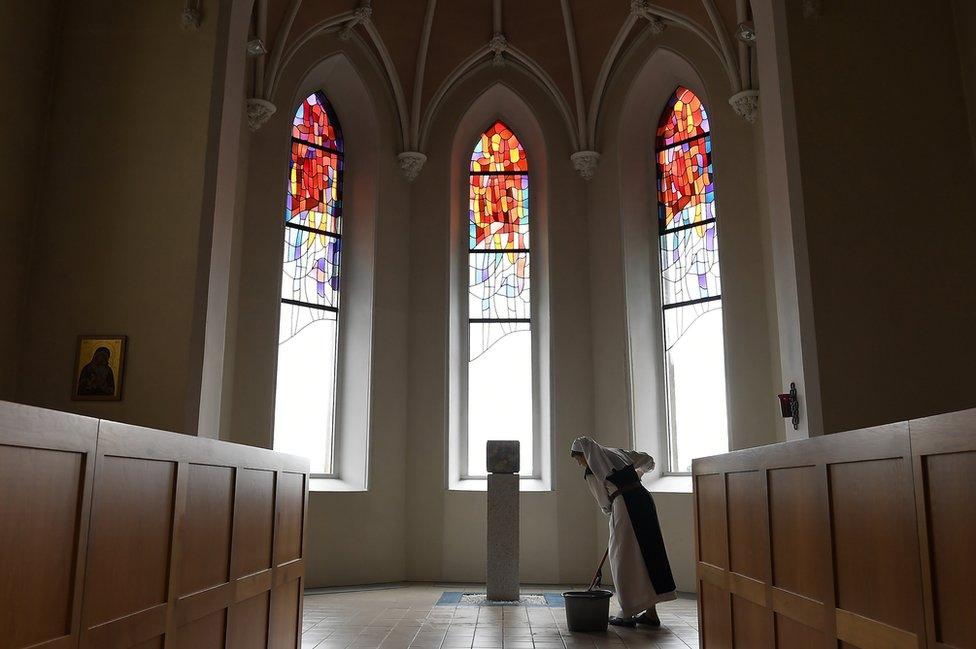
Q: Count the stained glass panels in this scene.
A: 3